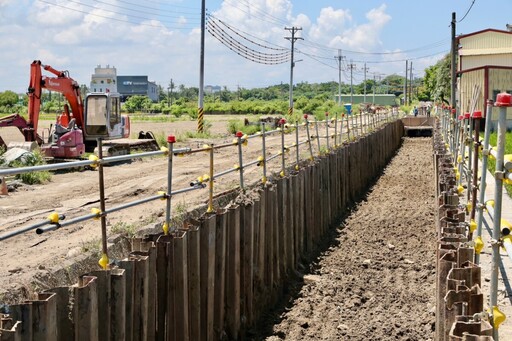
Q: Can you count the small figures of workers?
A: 2